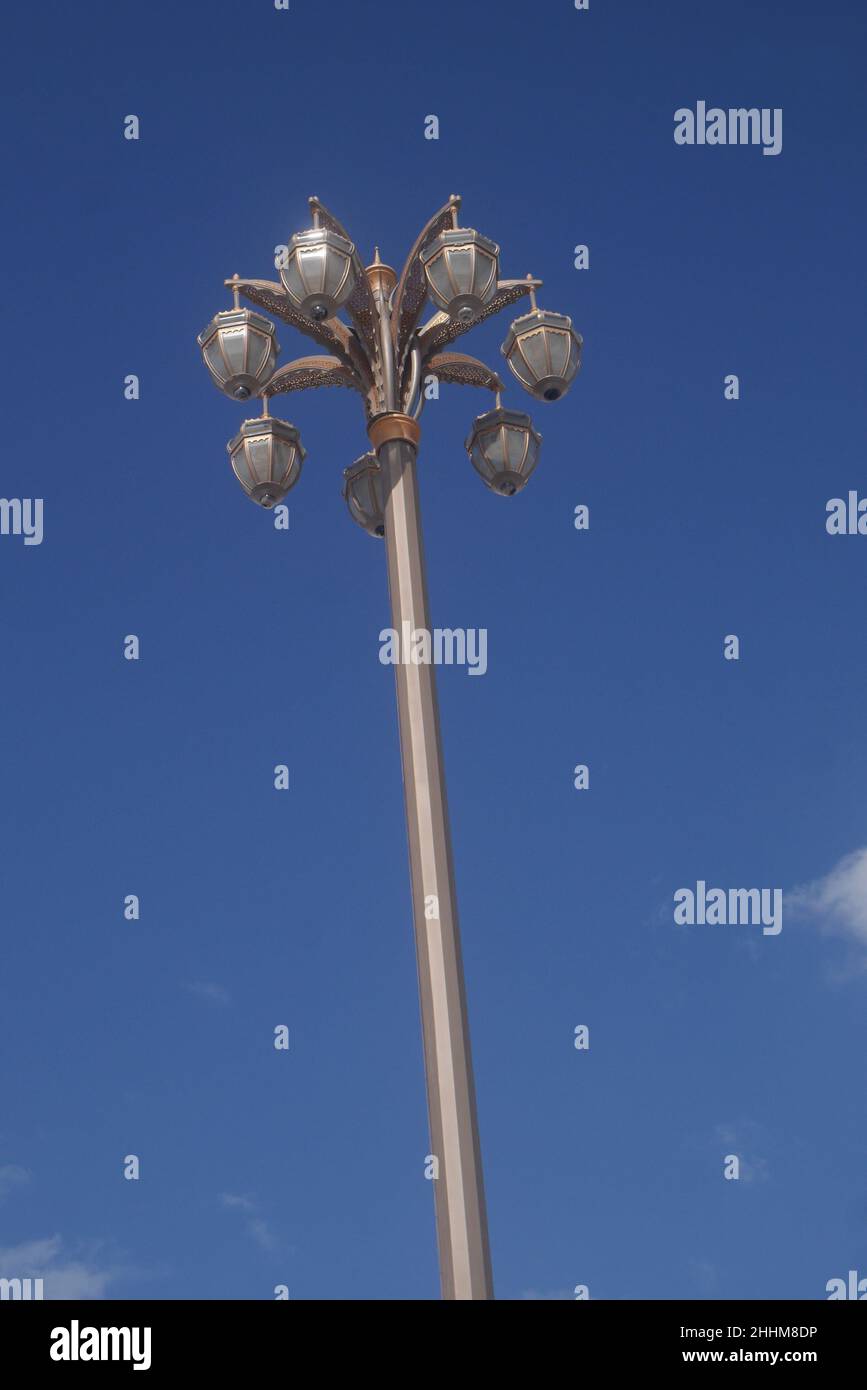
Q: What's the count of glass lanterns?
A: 7